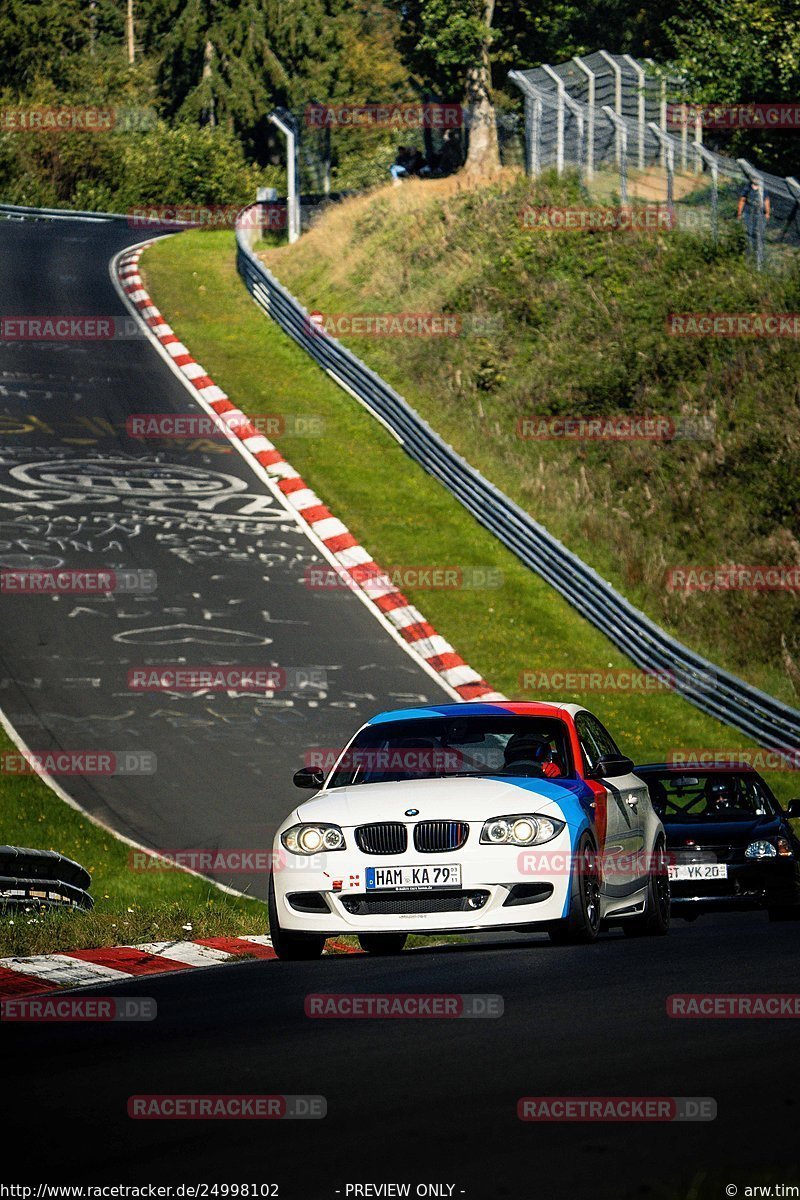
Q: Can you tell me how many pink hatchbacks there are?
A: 0